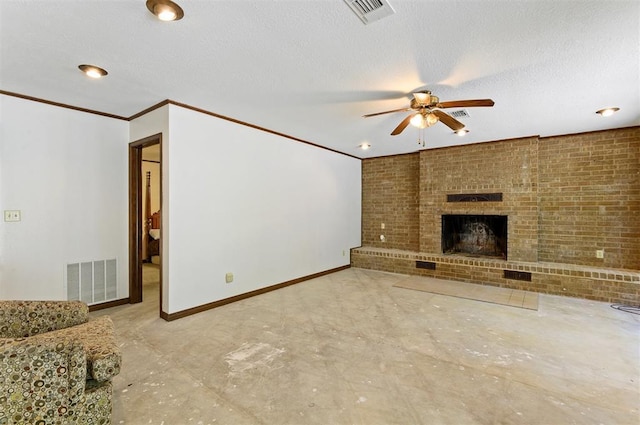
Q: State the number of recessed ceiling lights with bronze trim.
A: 5